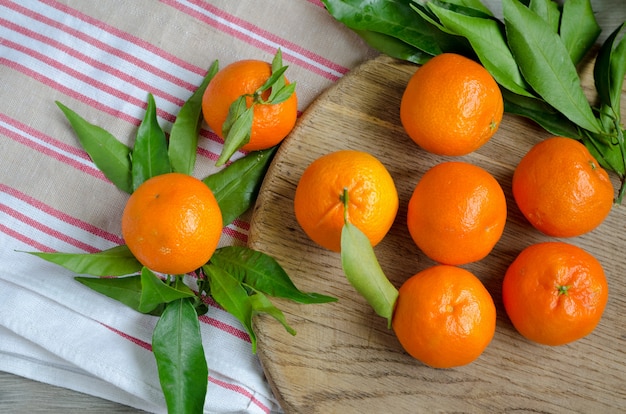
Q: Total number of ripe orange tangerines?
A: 8